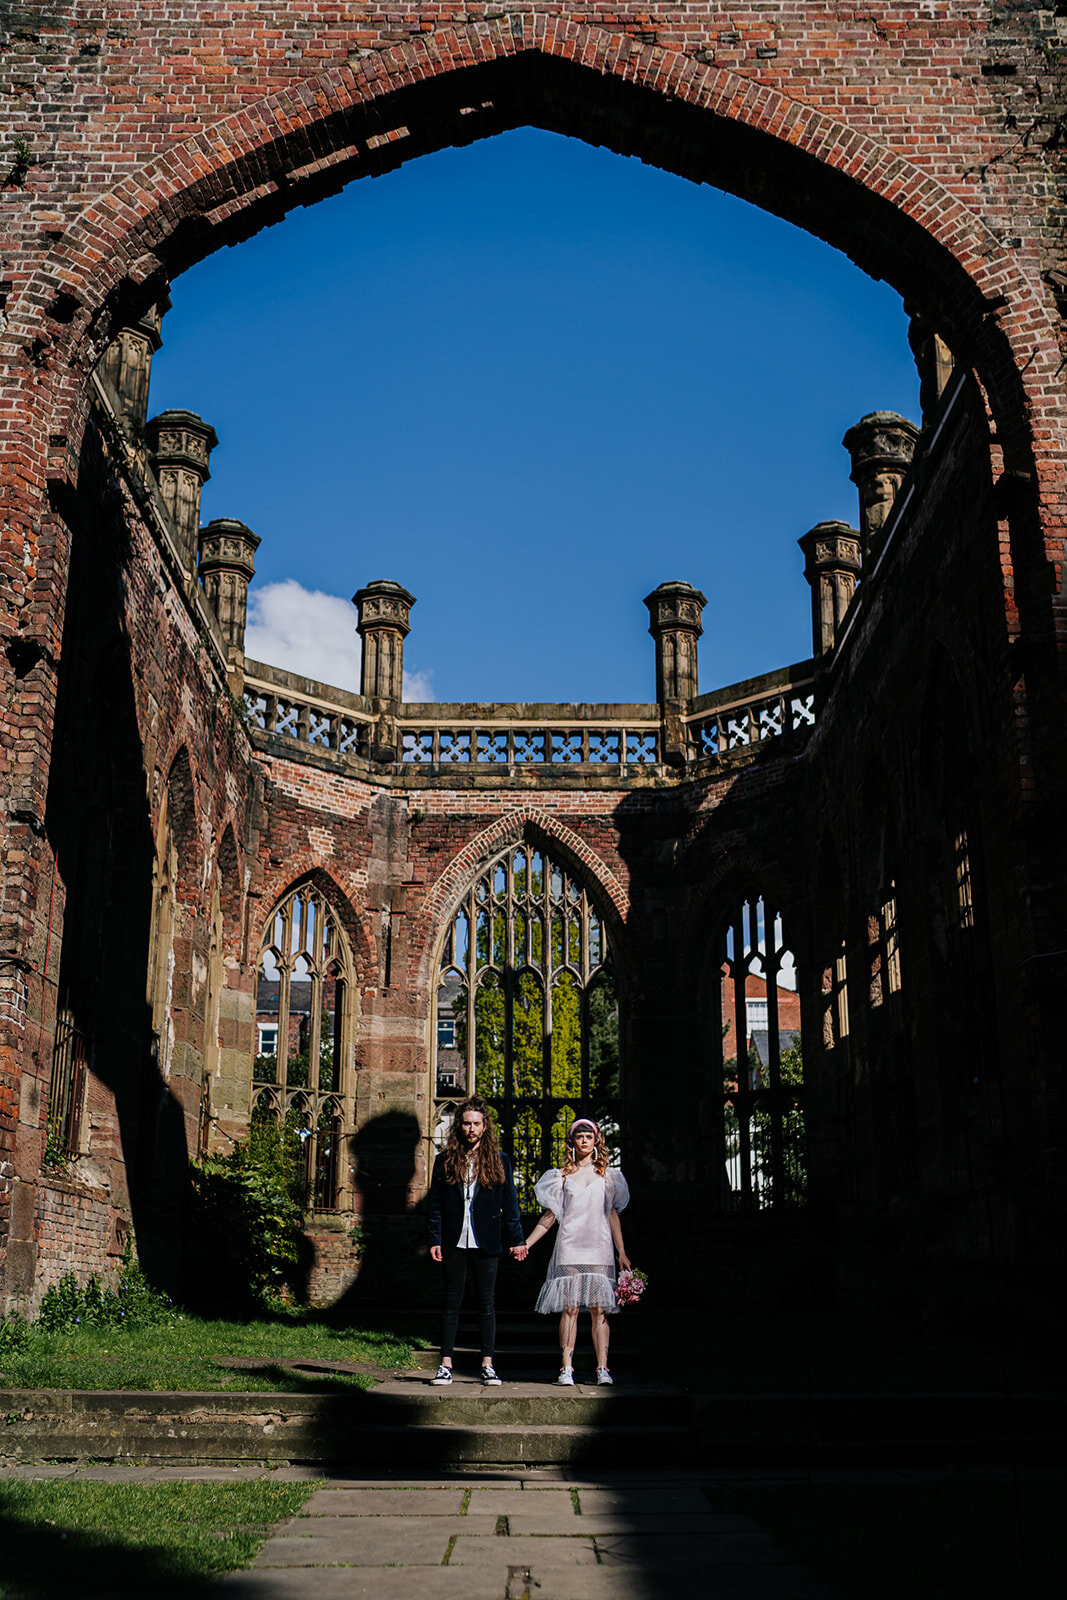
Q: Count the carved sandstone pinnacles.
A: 8